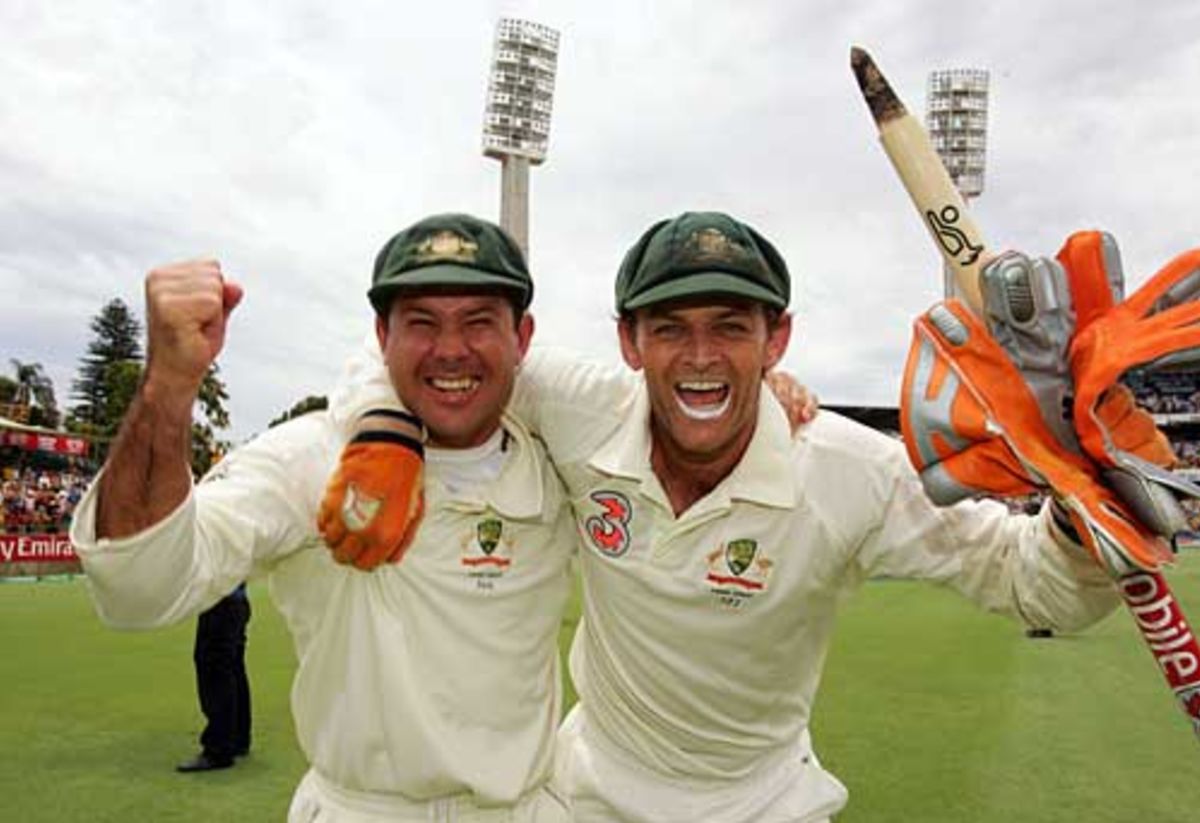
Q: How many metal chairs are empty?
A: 0